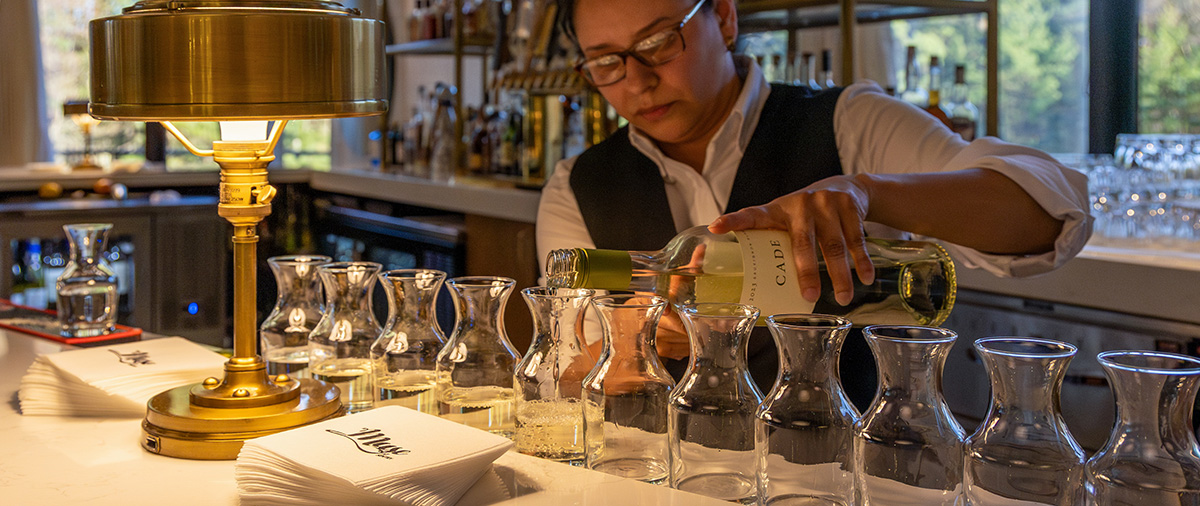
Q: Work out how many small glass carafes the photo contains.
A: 12